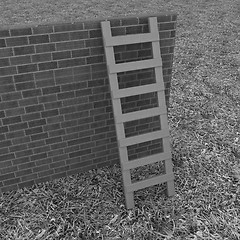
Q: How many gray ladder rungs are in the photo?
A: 7